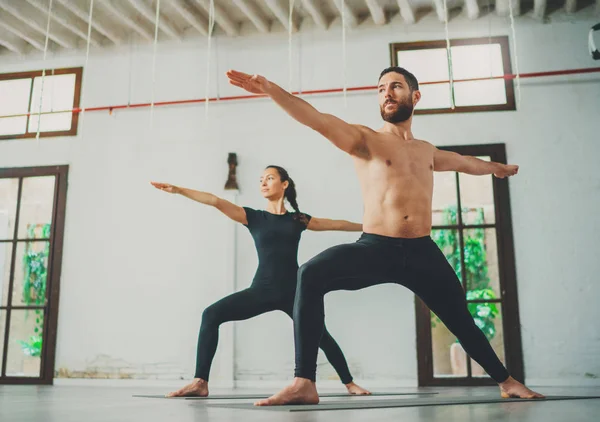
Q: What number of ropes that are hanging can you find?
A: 8